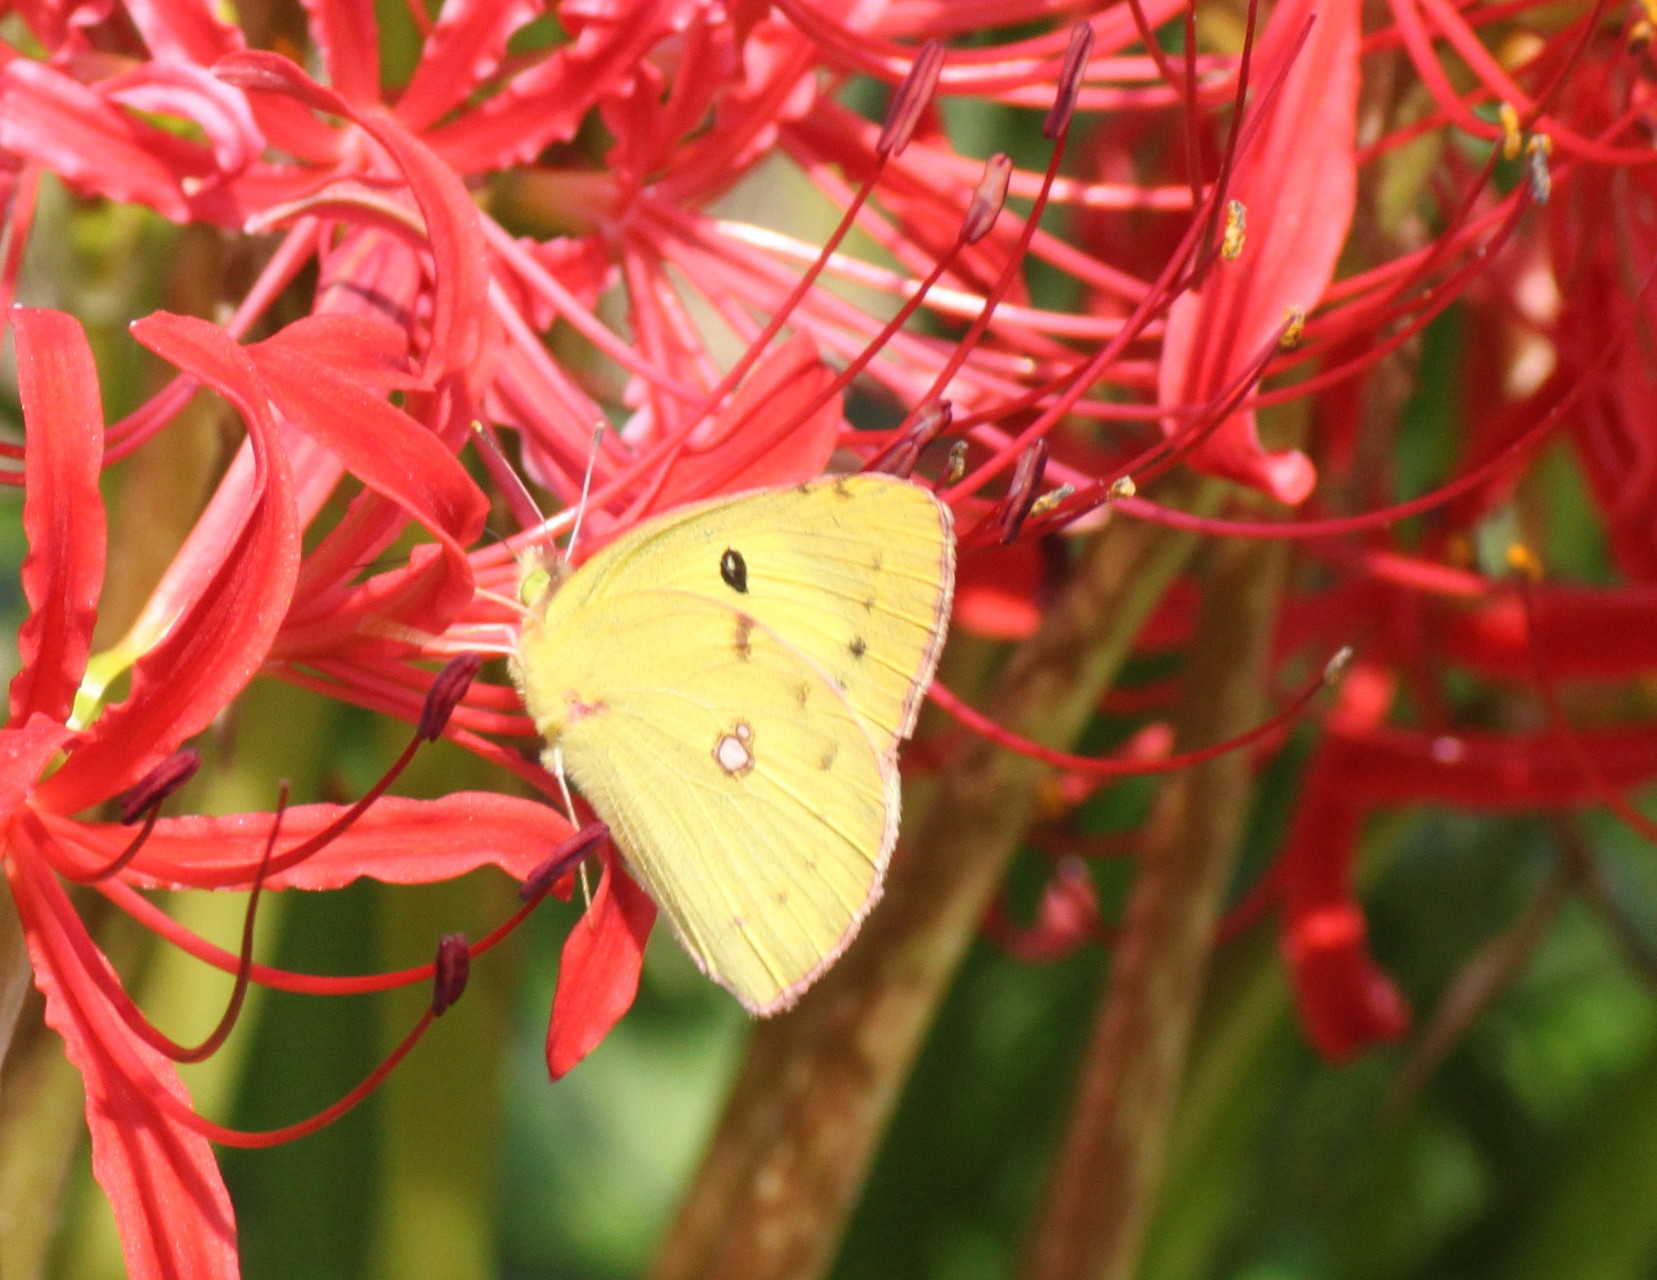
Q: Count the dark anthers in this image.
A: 9